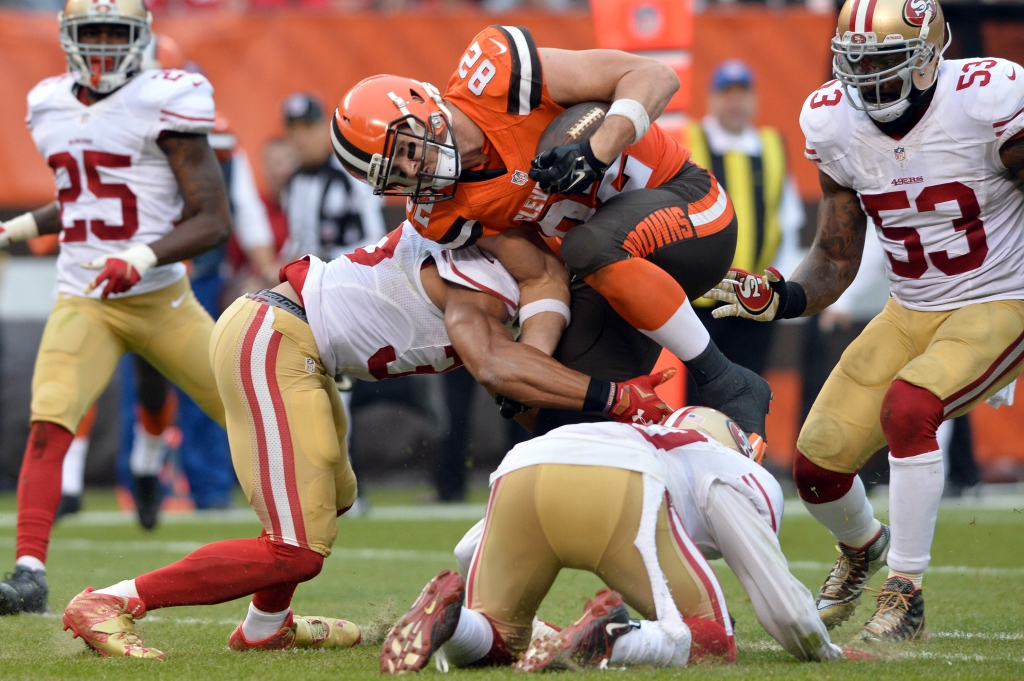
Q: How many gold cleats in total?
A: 2